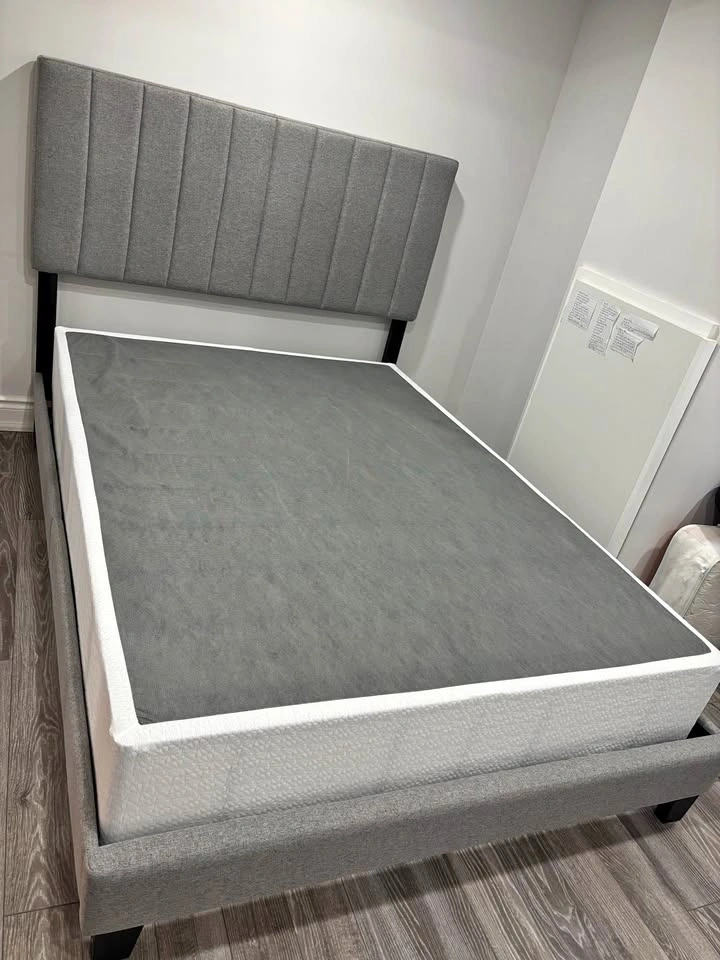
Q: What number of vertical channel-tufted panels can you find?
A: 10